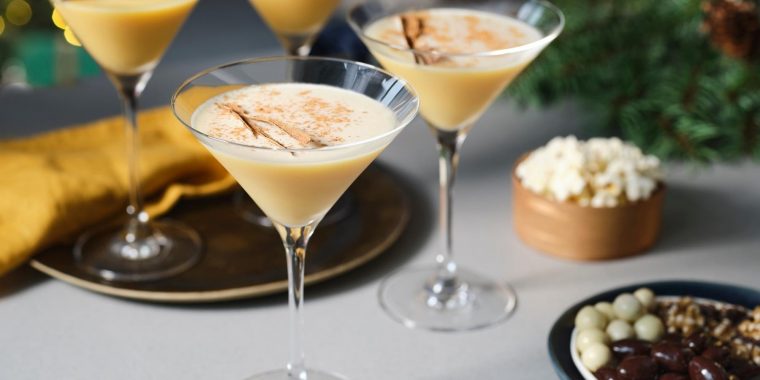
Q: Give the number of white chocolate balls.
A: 8